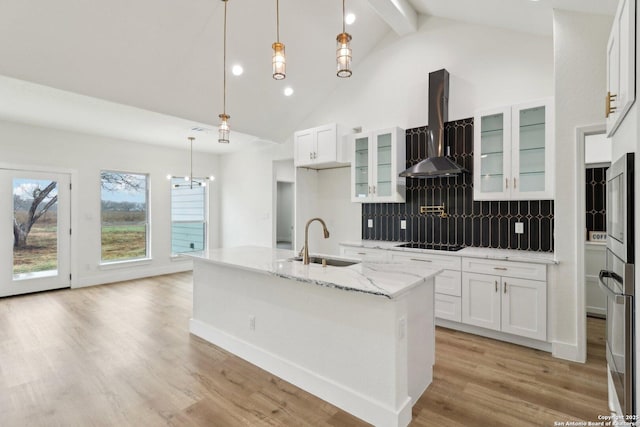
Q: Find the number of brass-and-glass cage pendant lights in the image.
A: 3